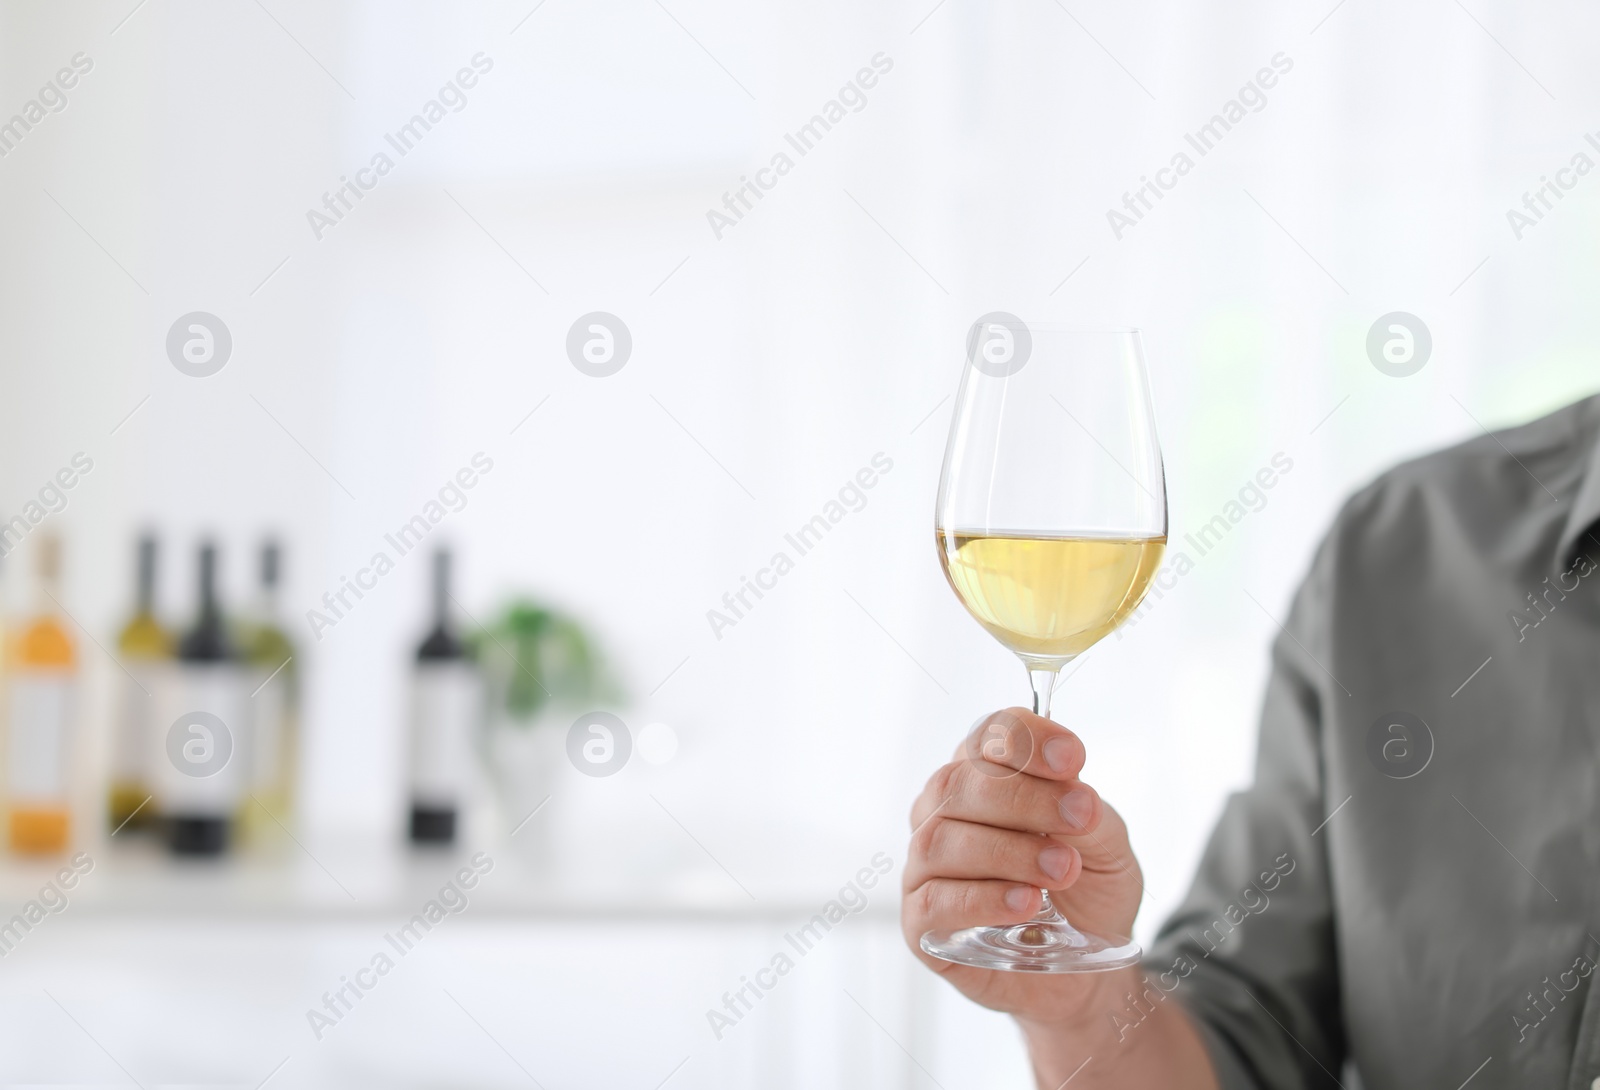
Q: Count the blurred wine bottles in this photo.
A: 5